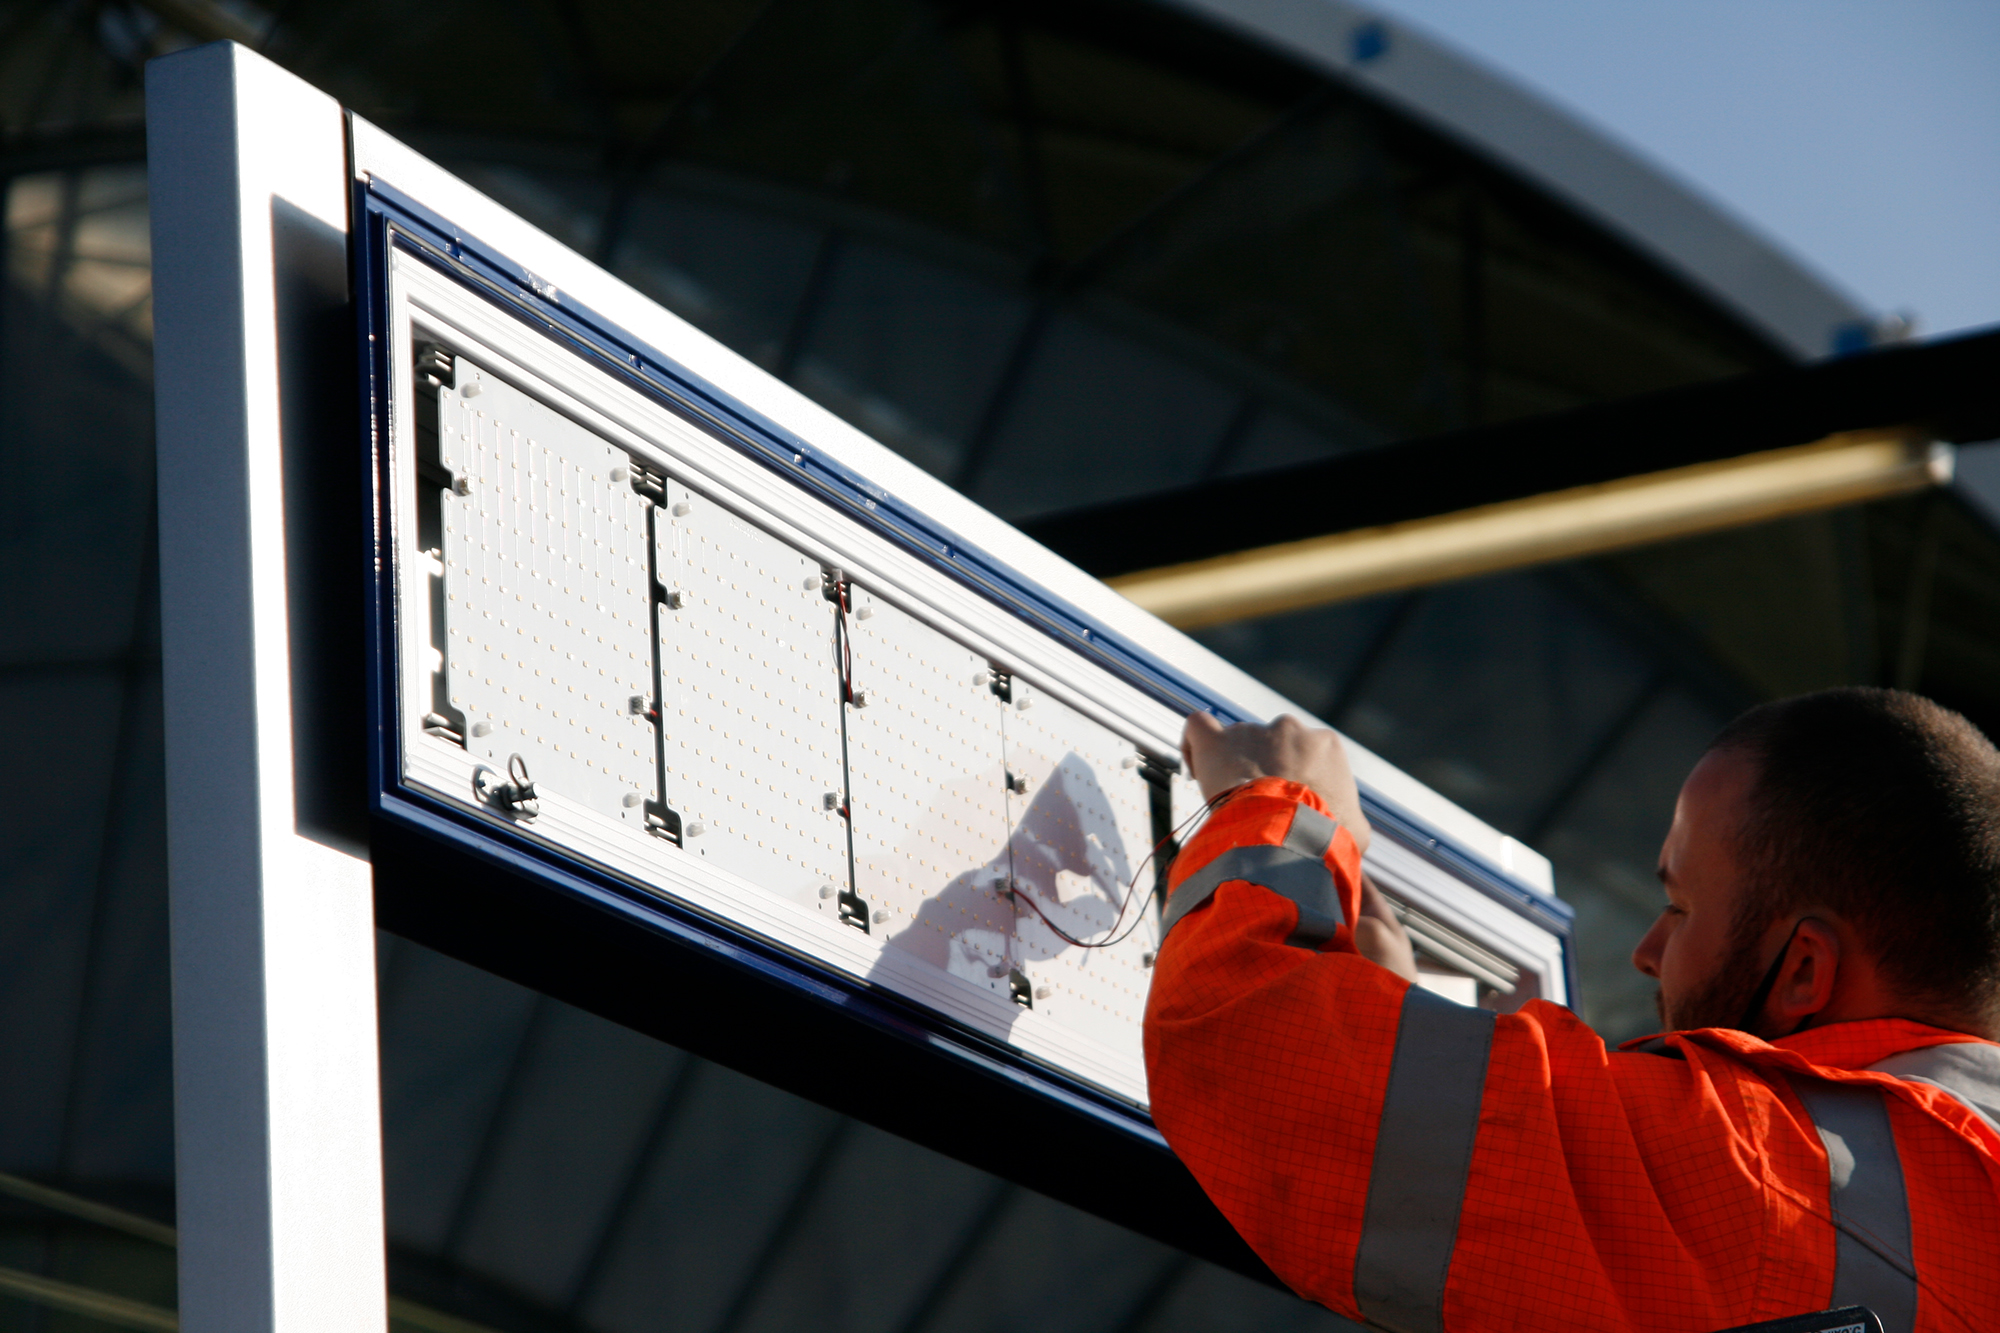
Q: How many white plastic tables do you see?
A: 0